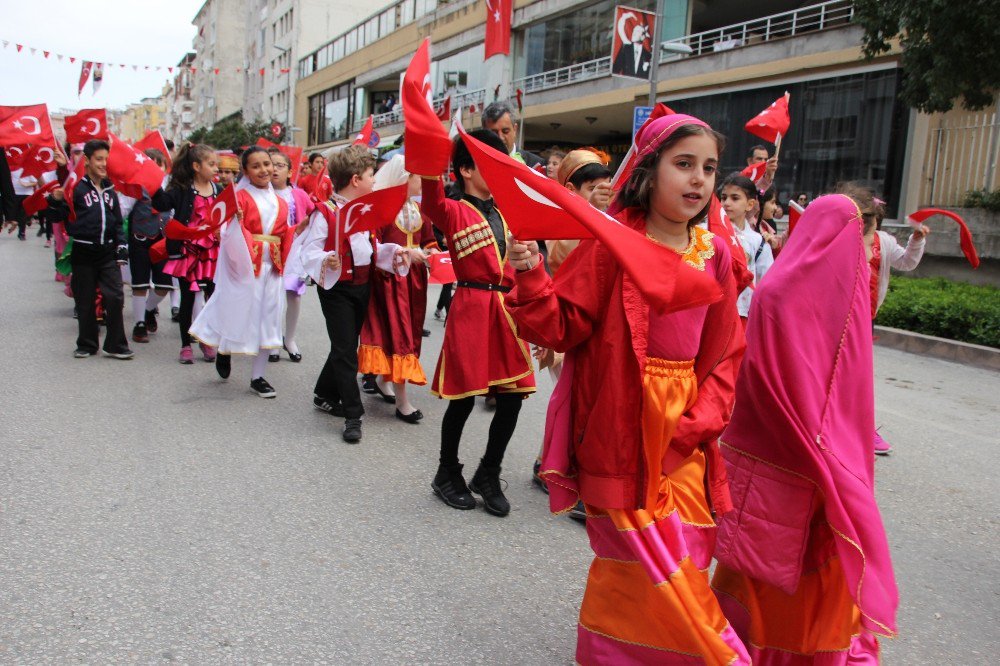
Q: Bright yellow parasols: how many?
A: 0